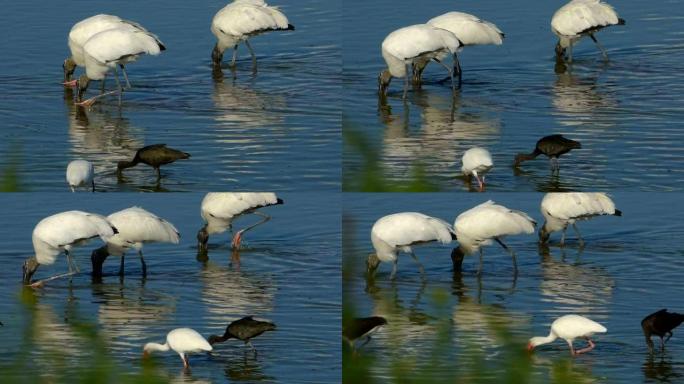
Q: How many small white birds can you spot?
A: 4